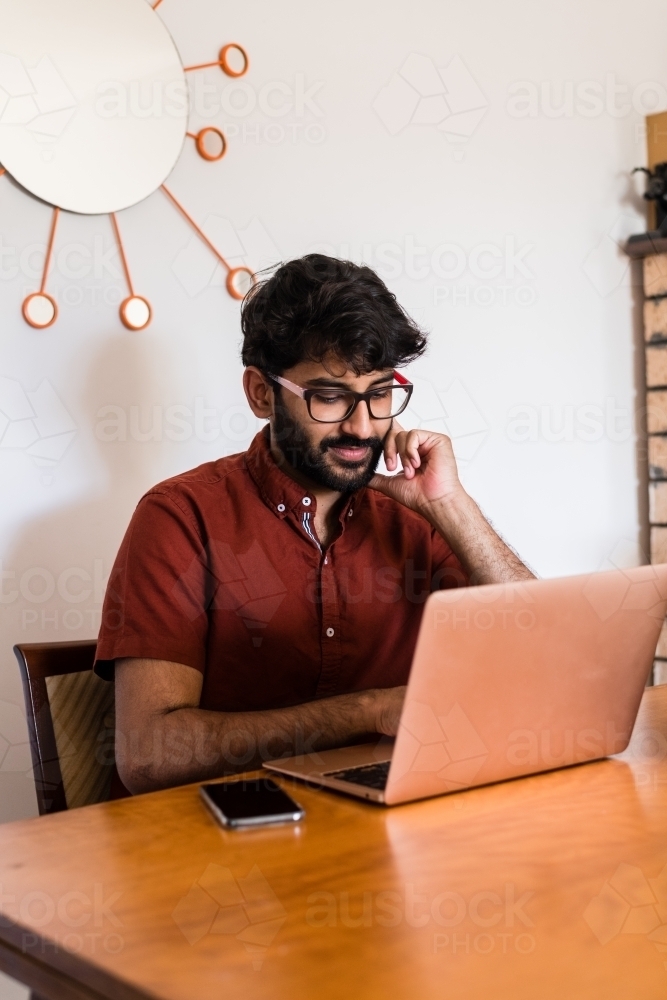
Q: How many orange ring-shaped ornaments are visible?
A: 5